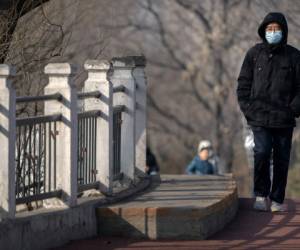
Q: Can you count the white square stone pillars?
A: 5